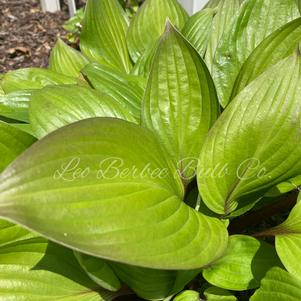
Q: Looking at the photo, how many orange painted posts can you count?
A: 0